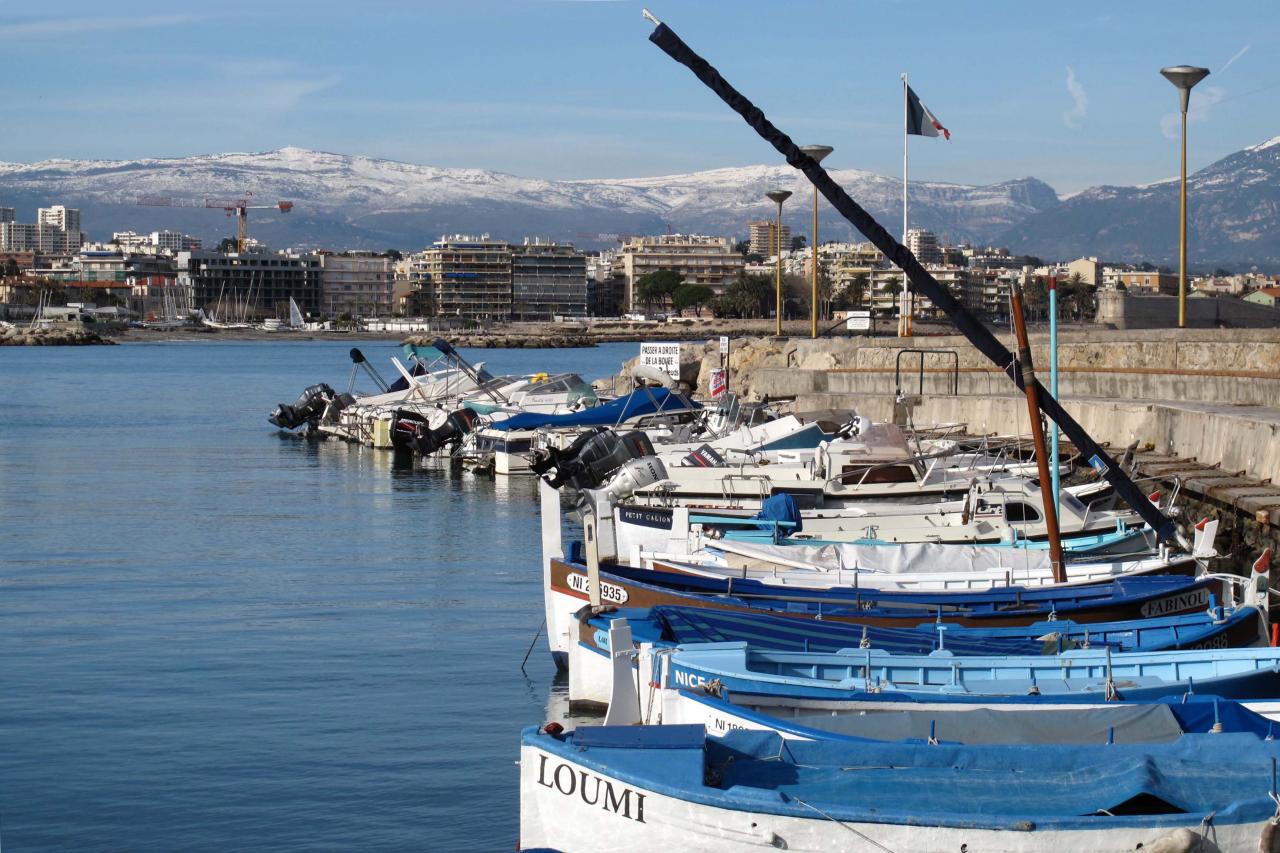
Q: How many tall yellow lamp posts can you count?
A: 3